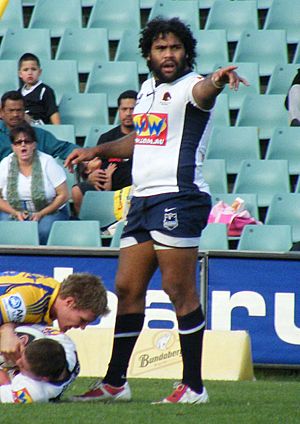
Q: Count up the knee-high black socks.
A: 2